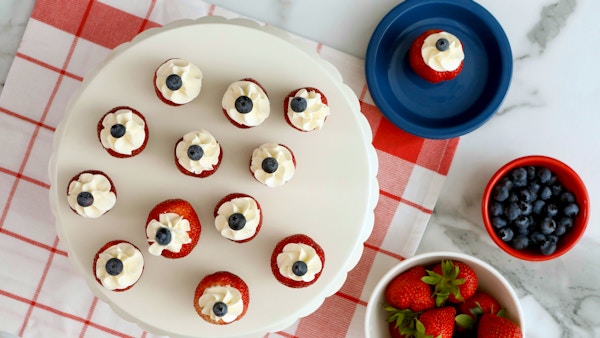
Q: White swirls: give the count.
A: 13